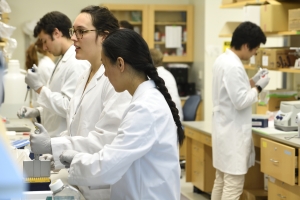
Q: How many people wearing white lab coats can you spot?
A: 6